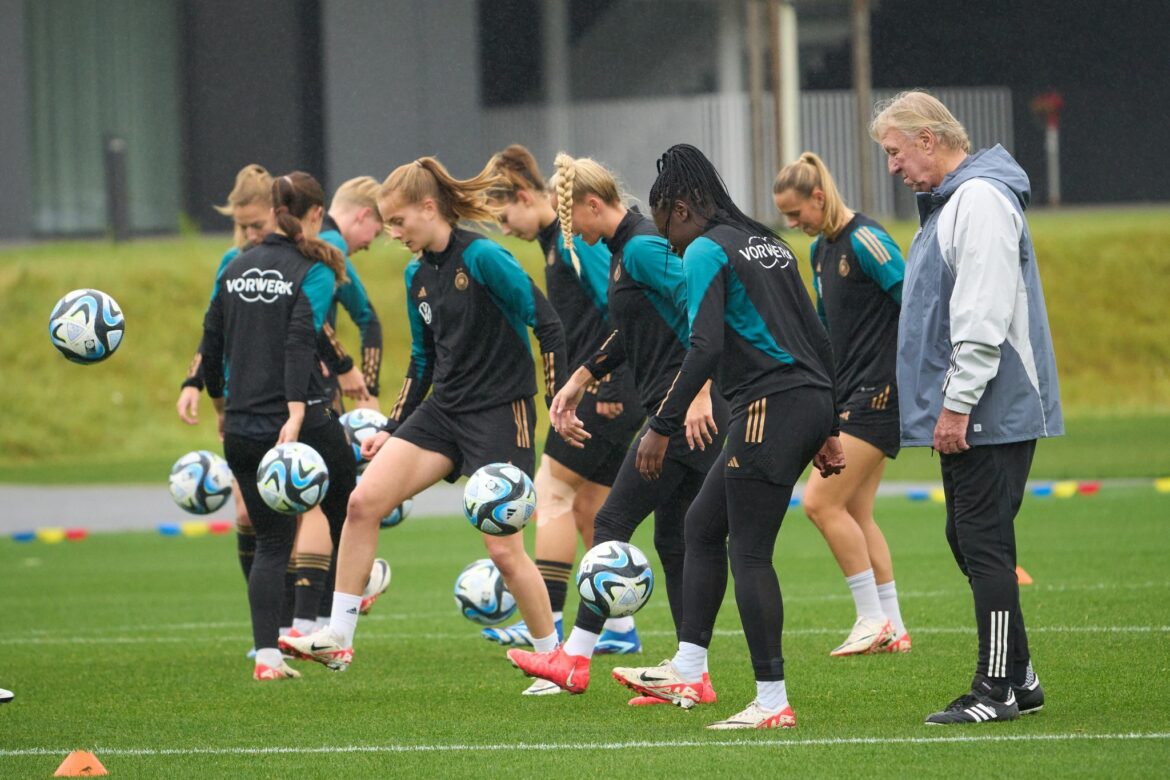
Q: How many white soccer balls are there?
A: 8